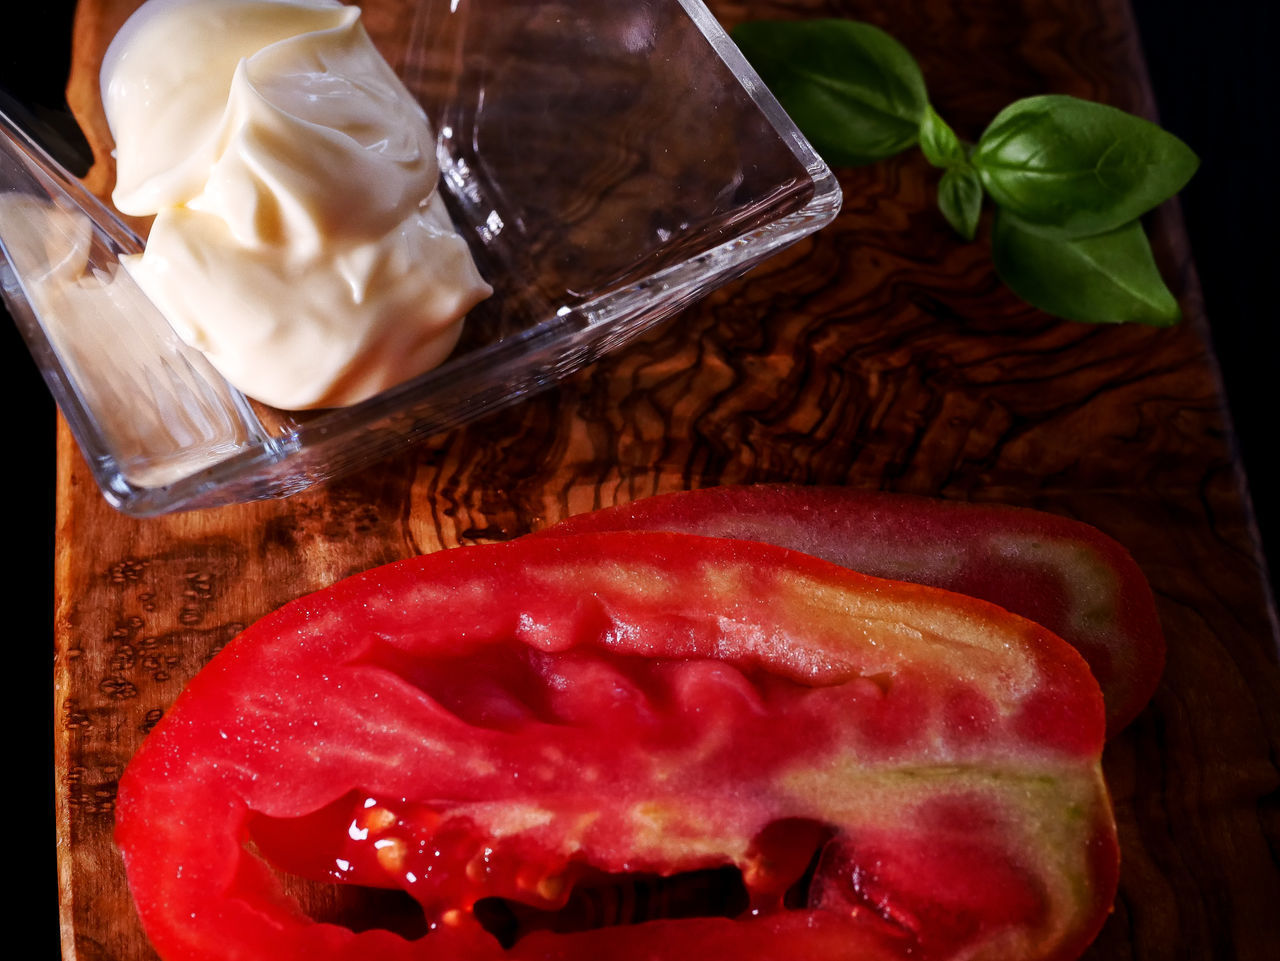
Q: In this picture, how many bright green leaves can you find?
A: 5